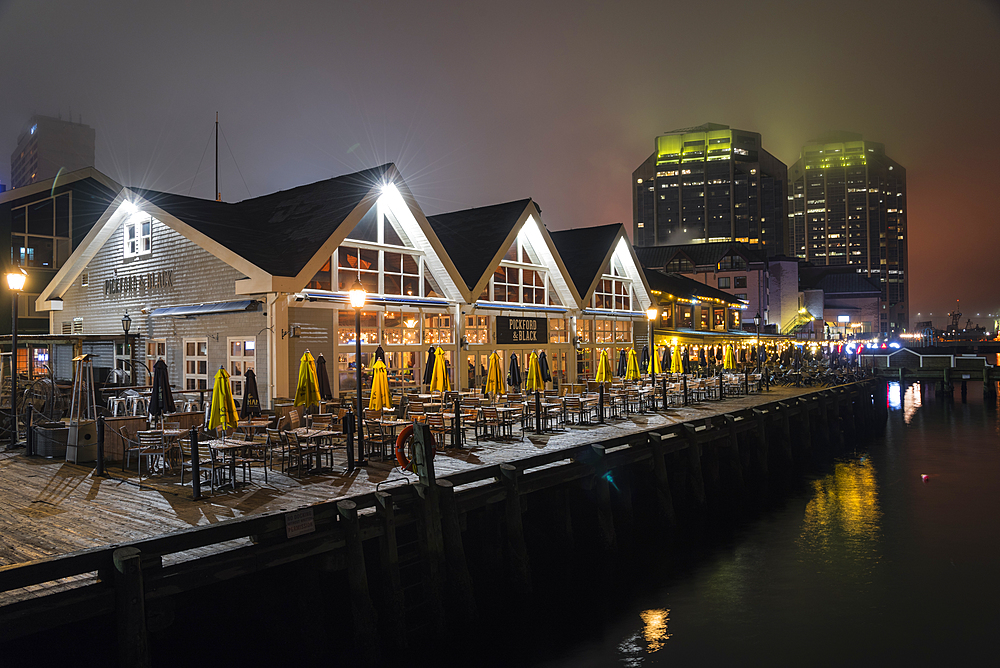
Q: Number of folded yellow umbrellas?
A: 11